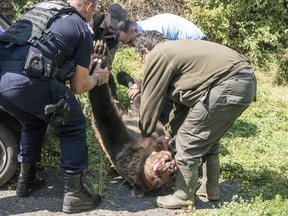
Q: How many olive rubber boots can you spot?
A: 2